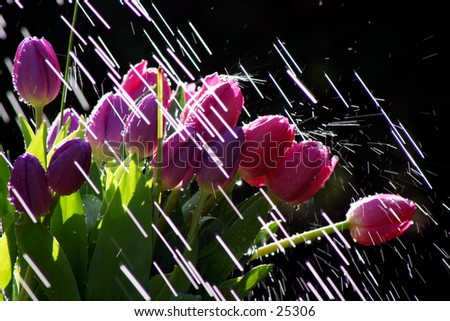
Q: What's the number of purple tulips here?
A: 8